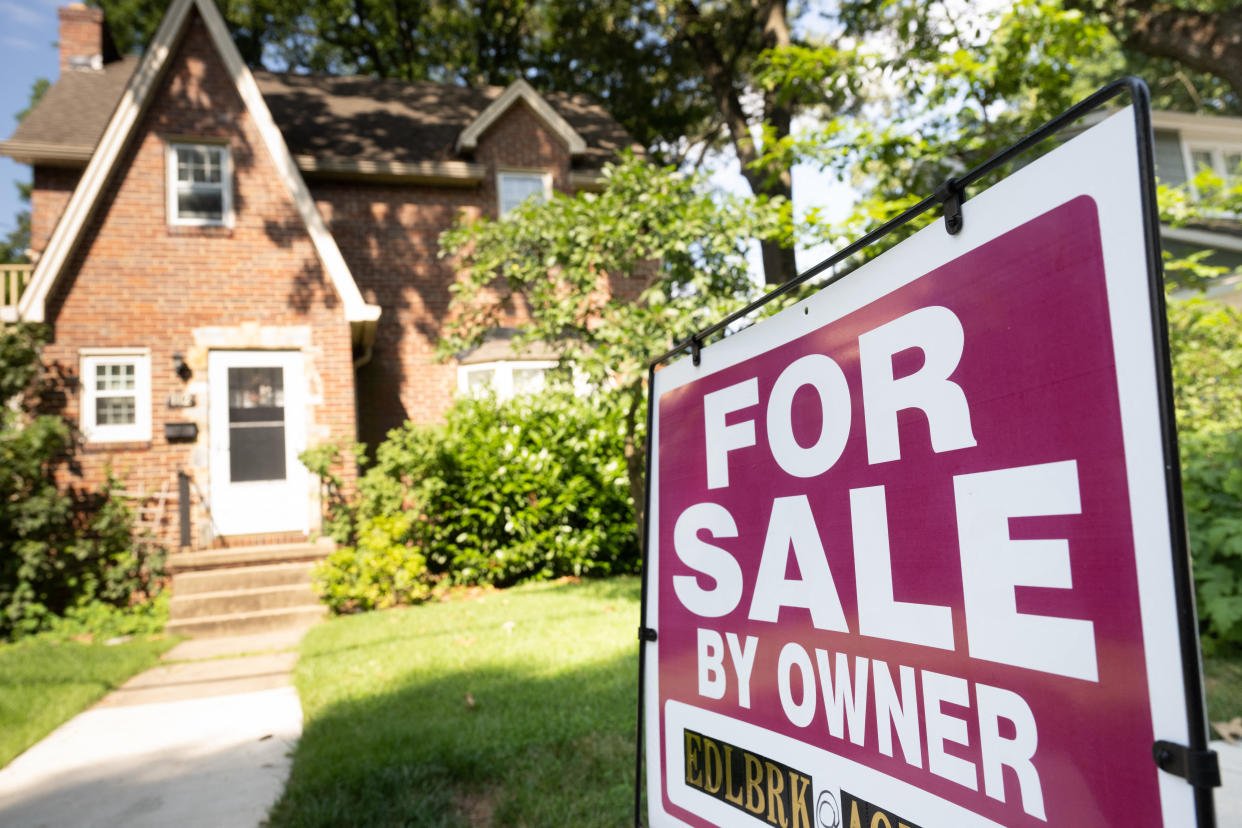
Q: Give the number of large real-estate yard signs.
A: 1